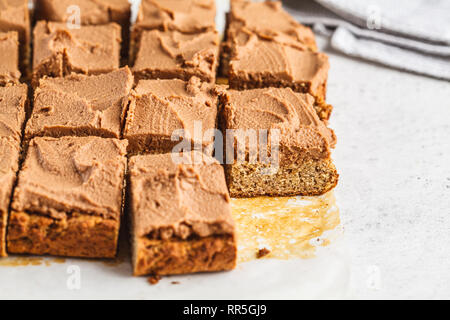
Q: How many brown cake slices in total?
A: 15